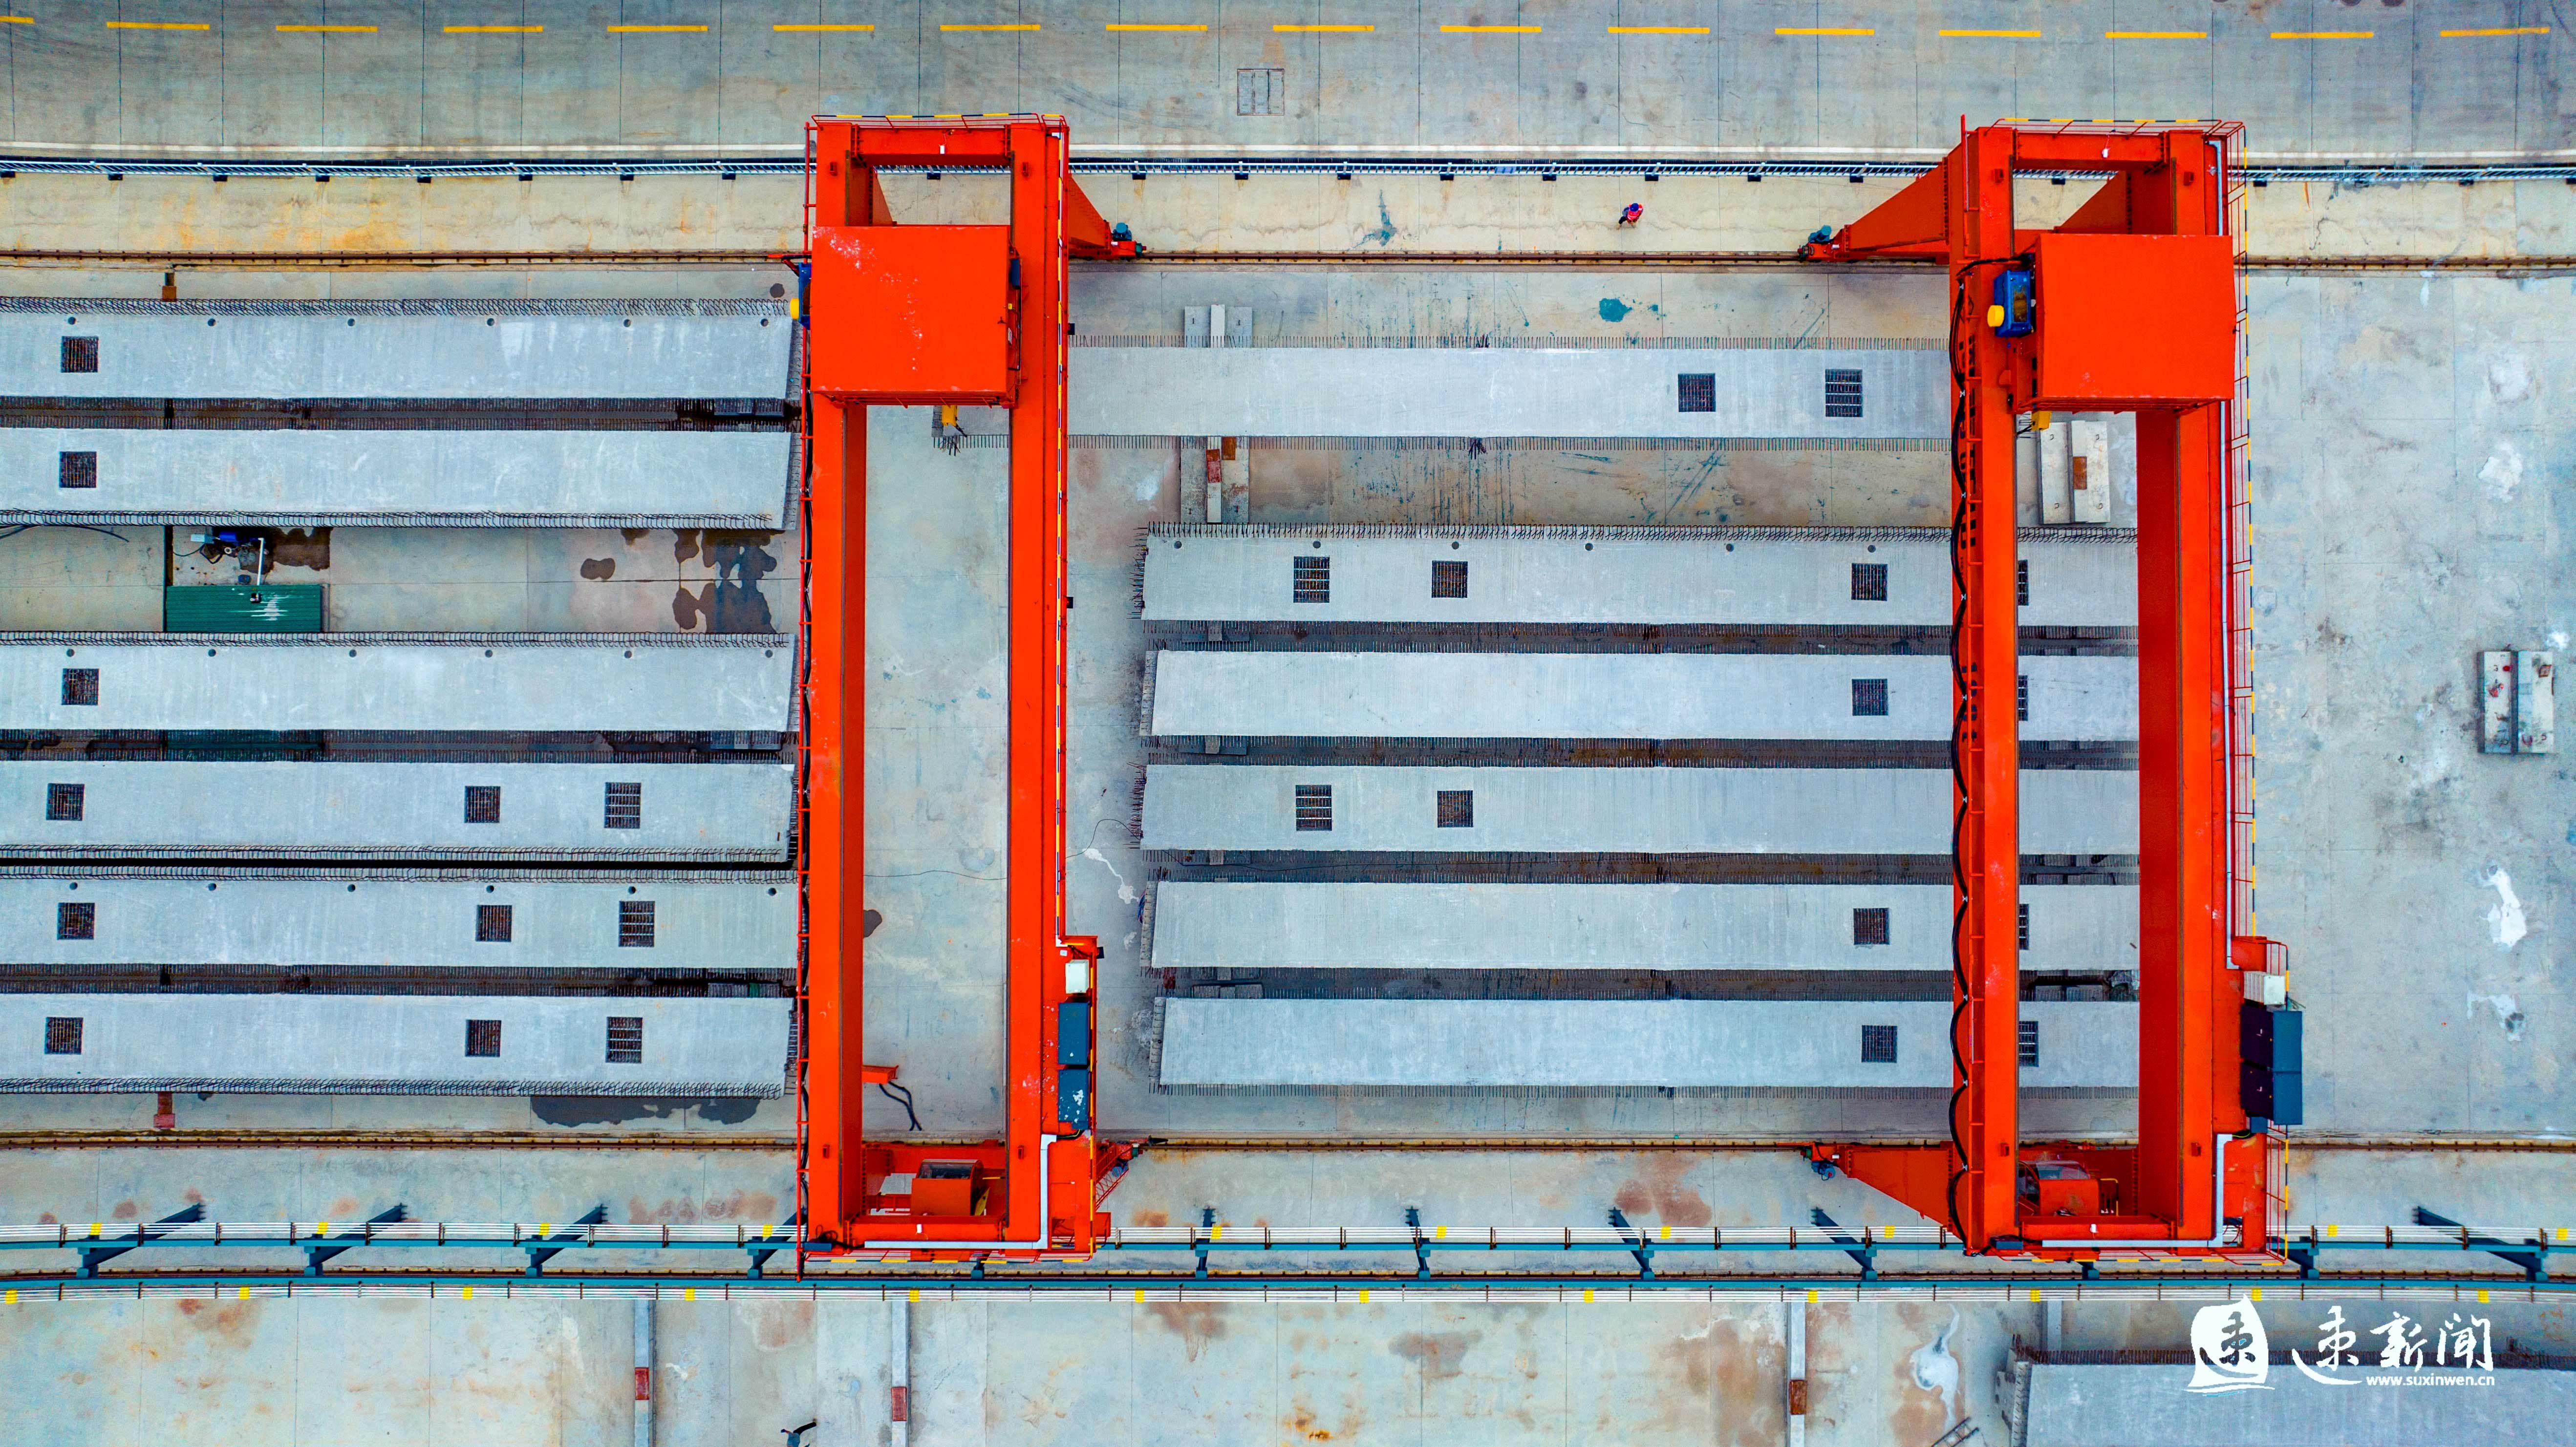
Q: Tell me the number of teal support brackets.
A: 12